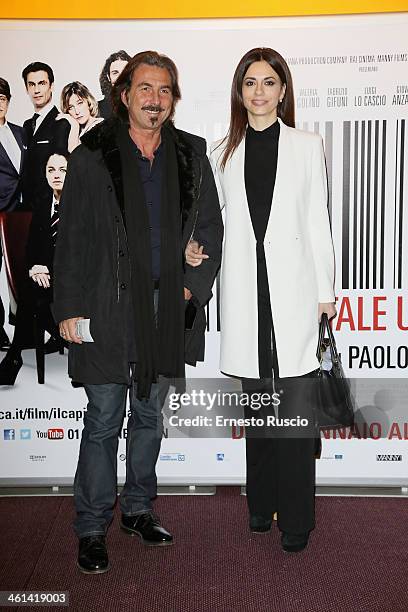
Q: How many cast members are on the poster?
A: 5